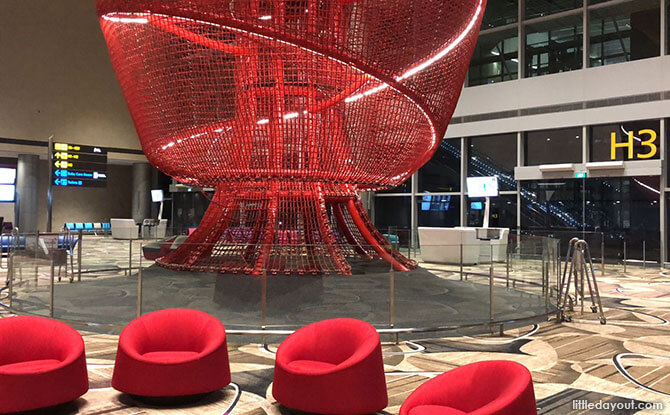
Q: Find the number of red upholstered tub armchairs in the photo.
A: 4